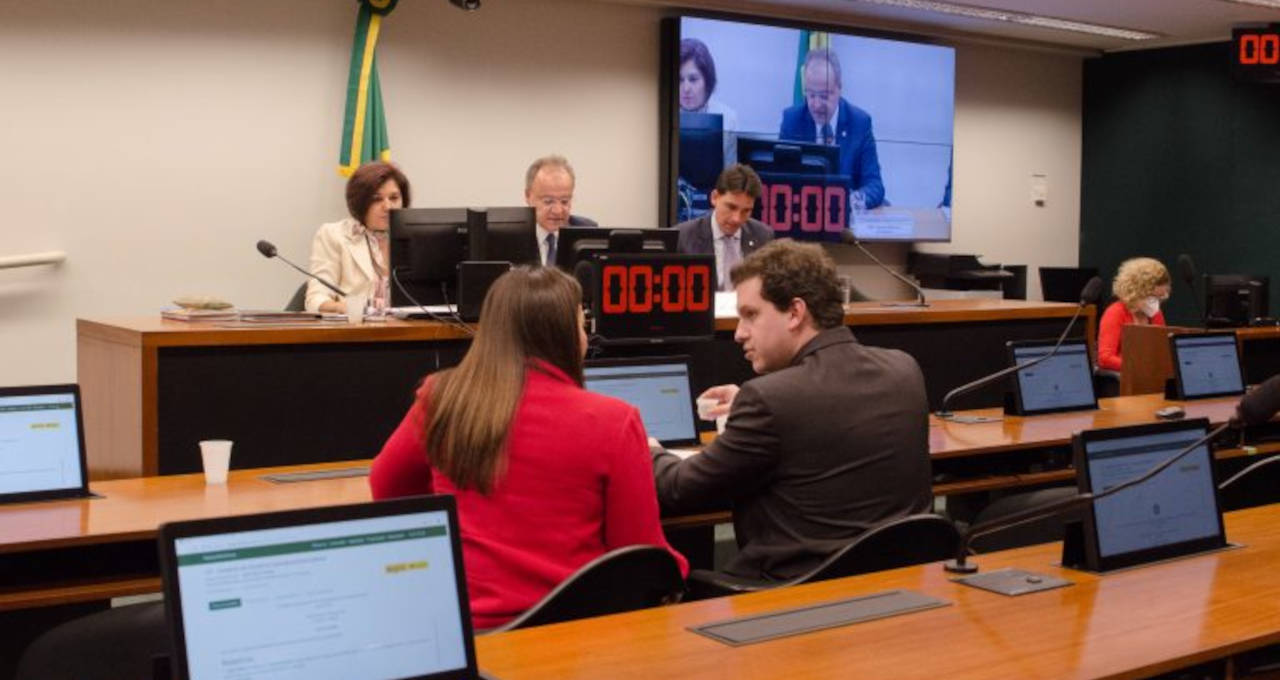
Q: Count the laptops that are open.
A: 6